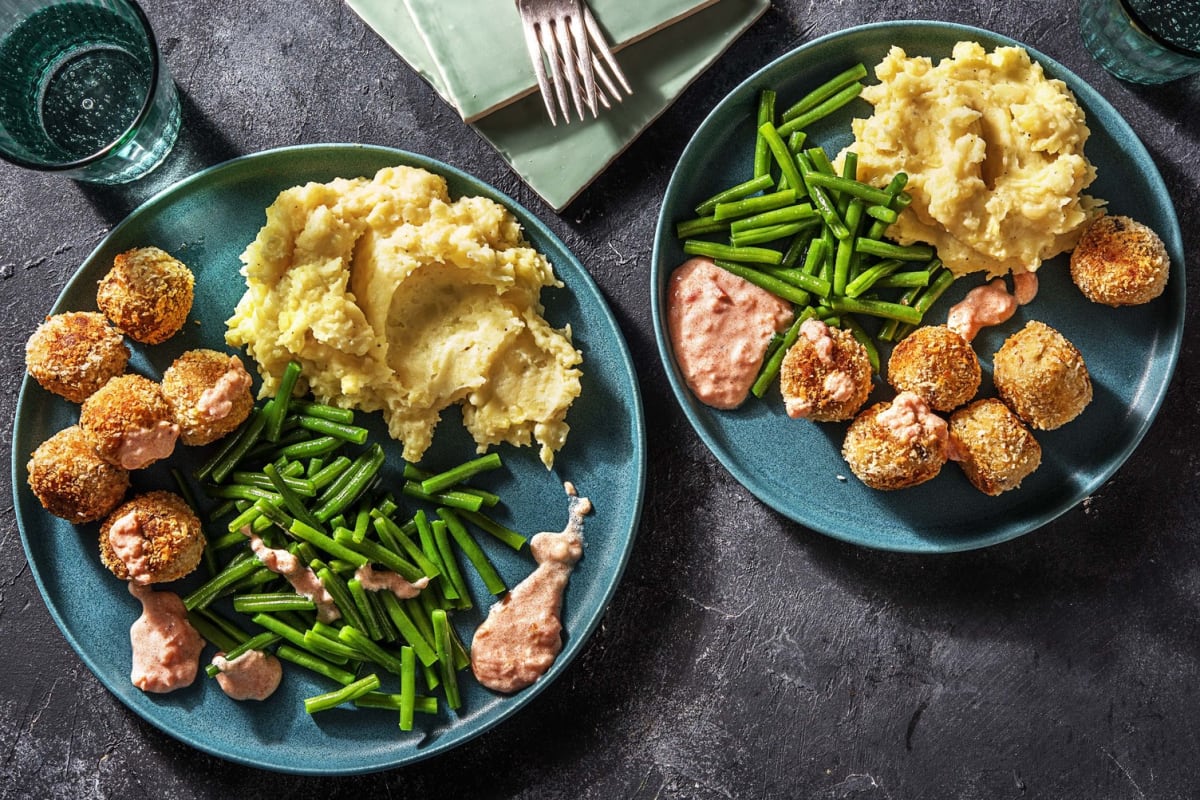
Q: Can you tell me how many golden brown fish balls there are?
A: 12